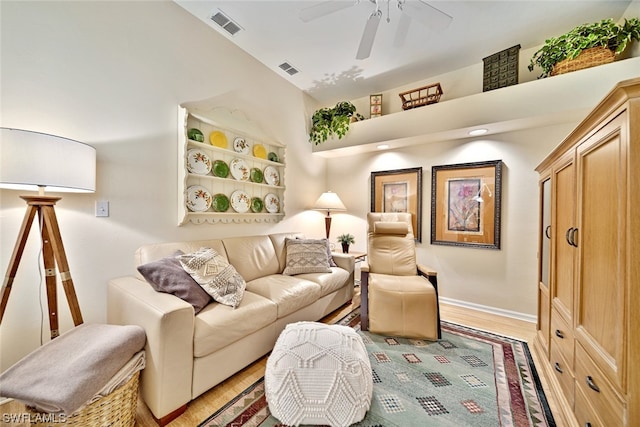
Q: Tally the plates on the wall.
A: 15